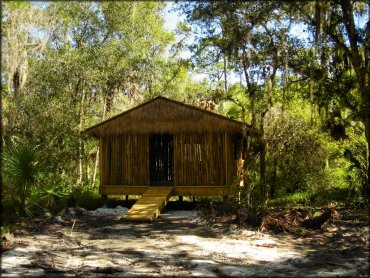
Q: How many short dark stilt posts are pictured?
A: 5